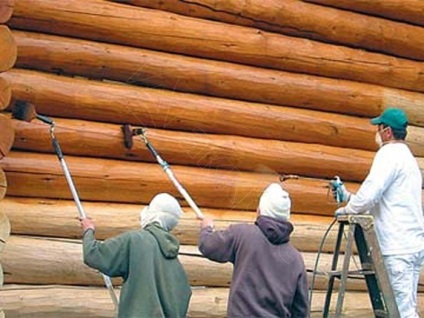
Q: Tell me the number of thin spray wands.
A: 1